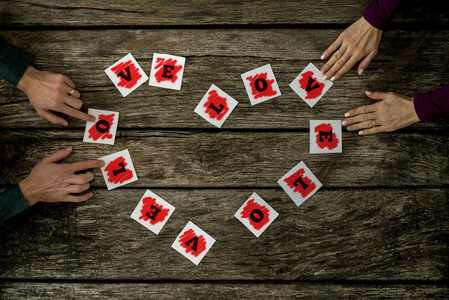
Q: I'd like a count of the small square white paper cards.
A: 12